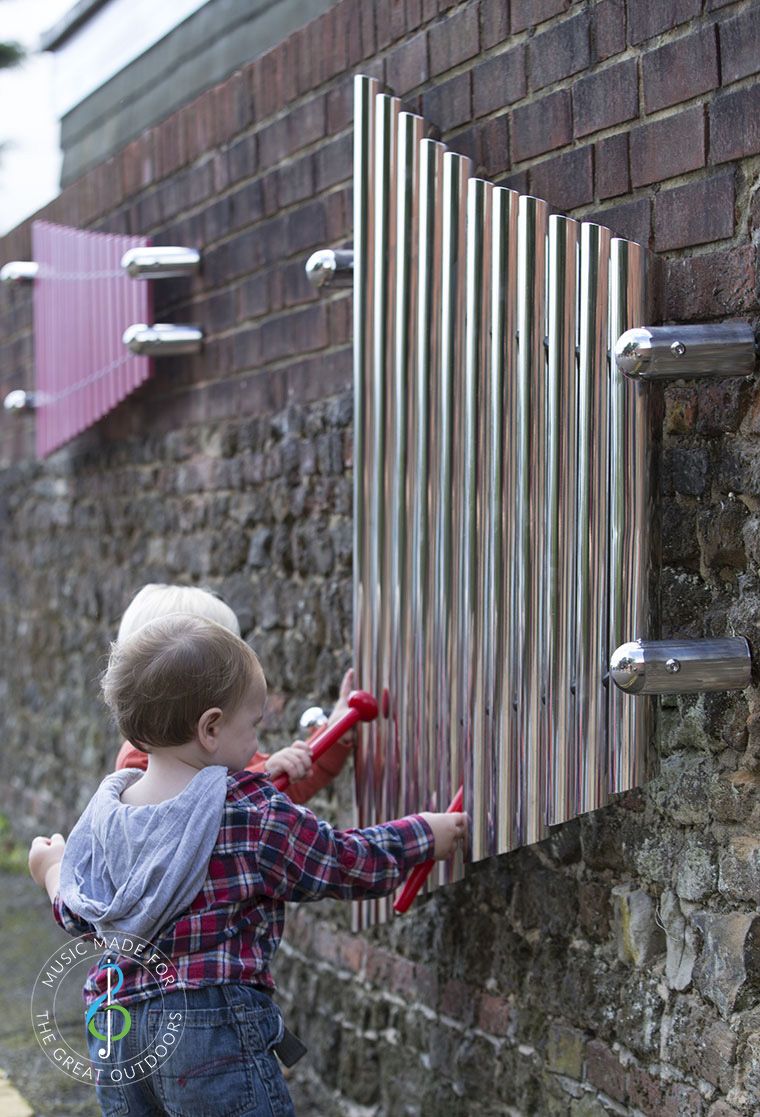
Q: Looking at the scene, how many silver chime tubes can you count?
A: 11